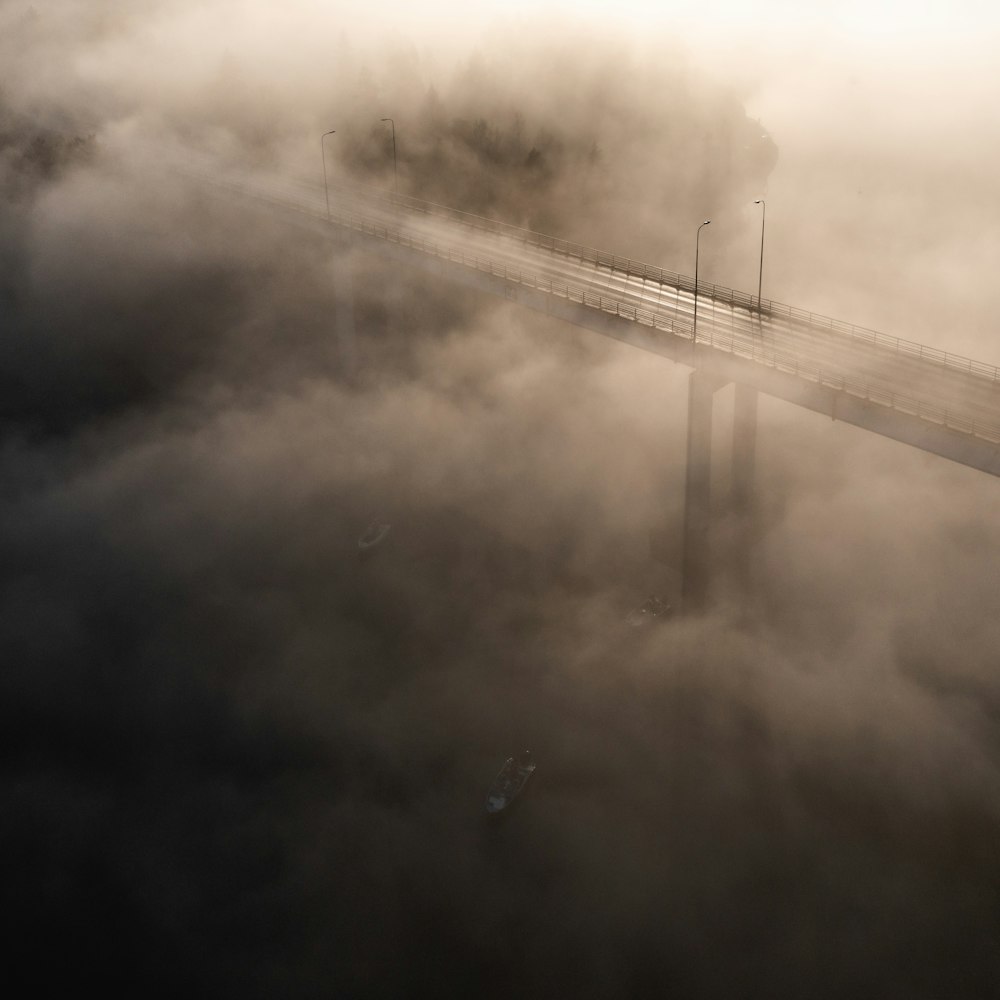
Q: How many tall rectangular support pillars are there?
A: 2